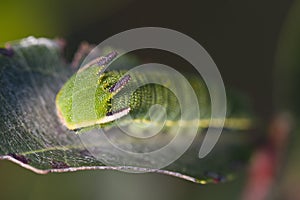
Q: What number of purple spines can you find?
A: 2